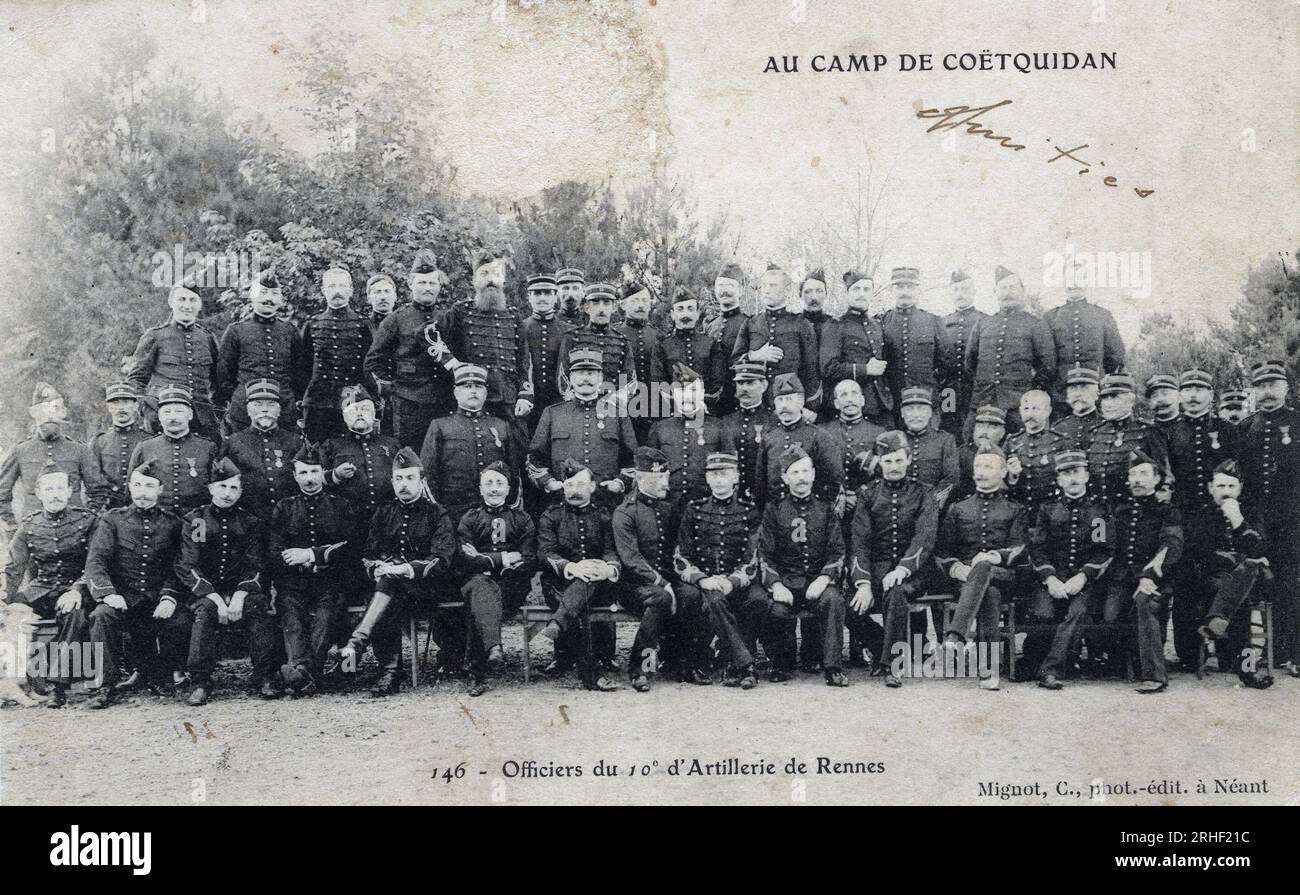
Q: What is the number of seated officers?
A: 15